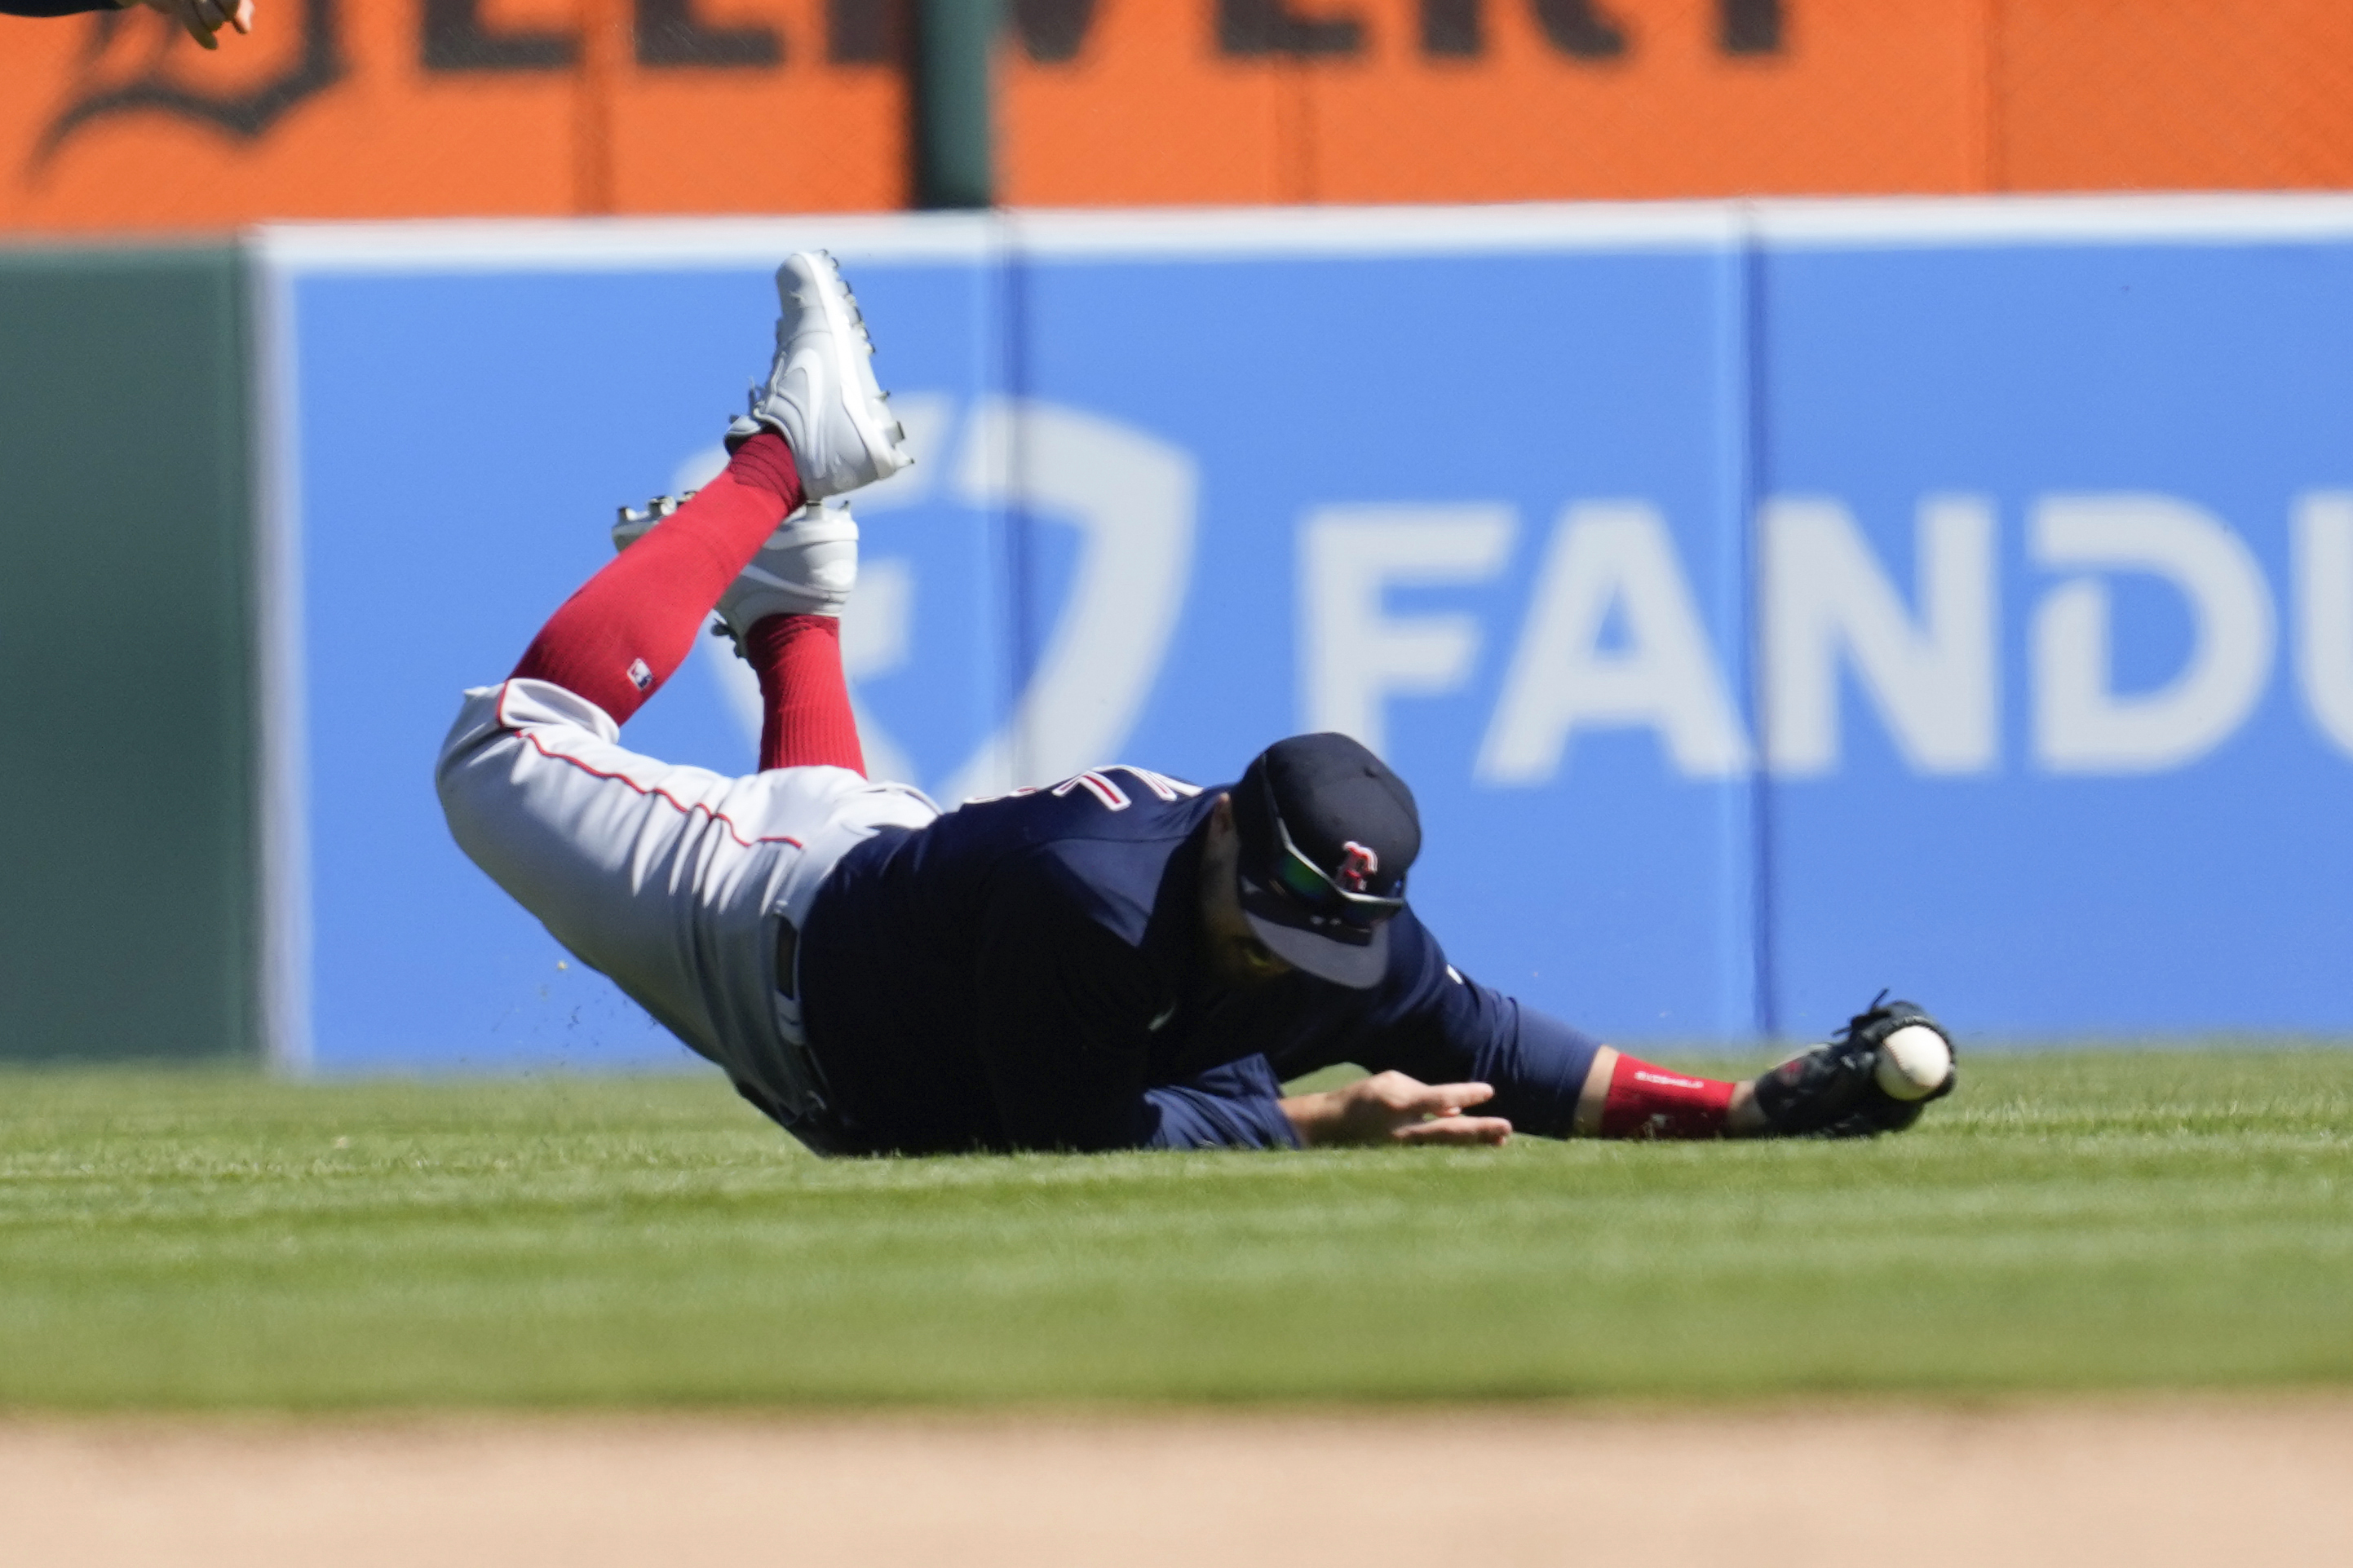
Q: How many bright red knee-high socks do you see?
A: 2